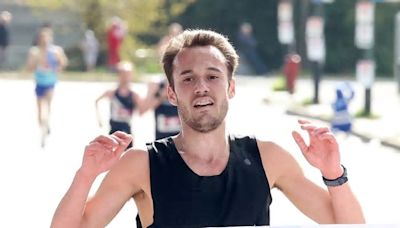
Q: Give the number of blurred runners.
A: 3